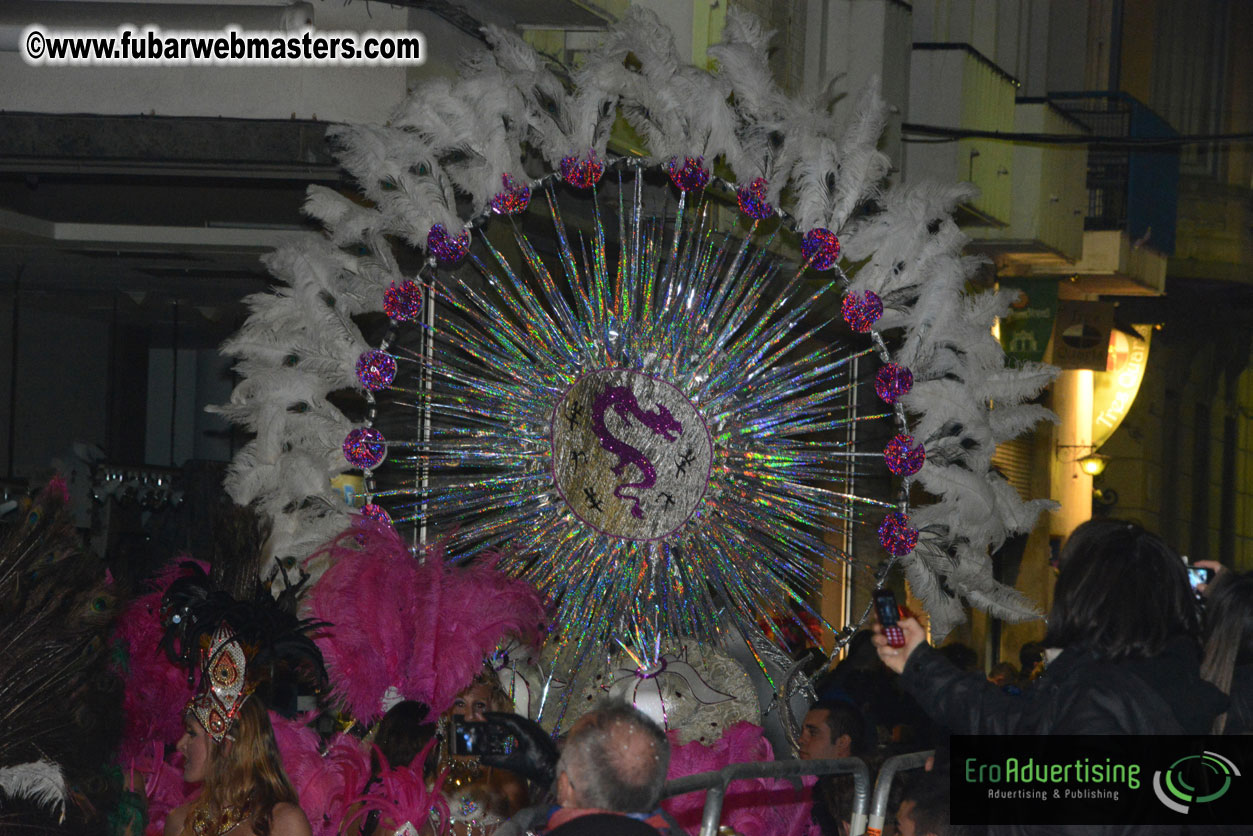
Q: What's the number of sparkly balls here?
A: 14